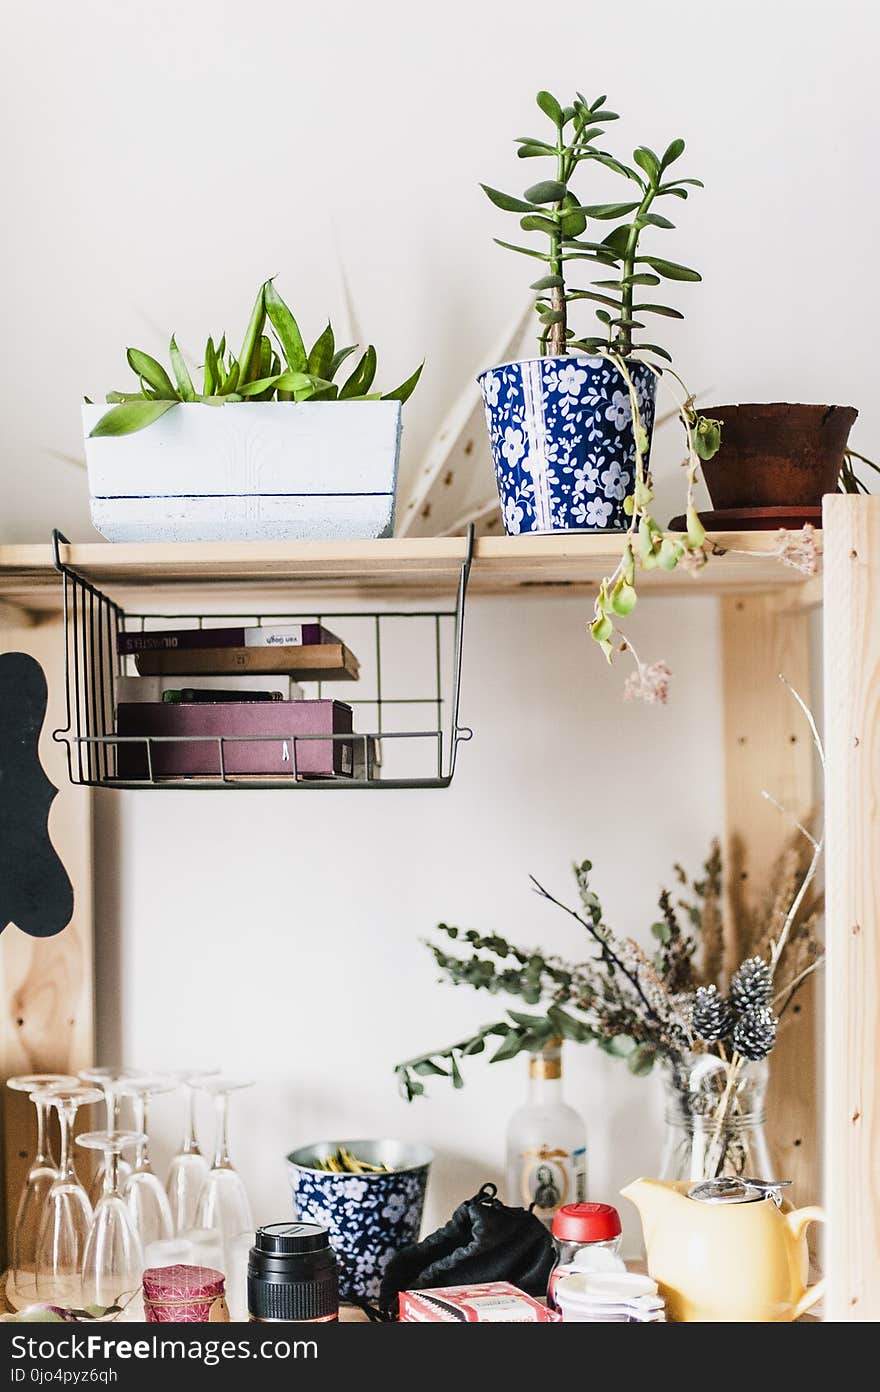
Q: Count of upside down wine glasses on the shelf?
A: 7